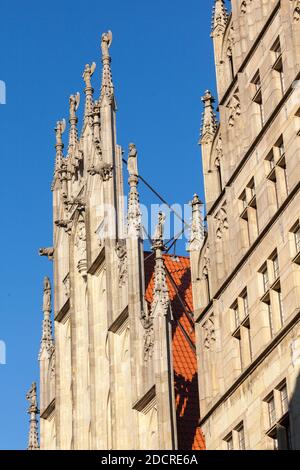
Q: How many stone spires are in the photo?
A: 11